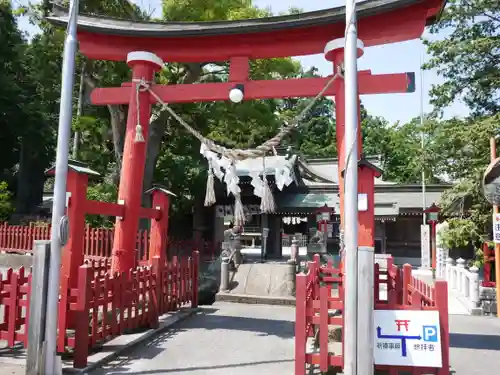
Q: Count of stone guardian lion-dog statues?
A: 2